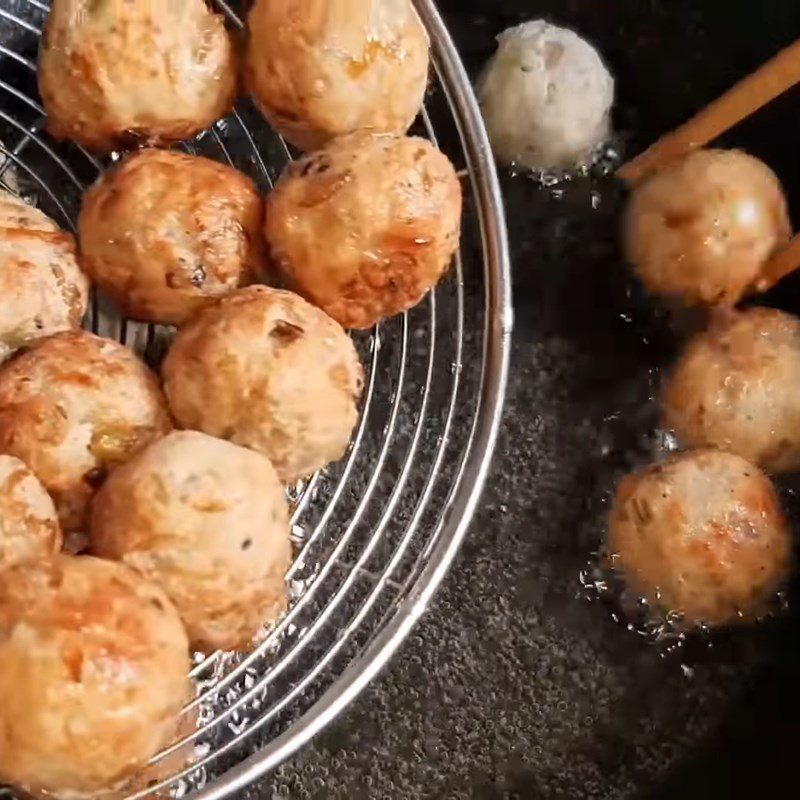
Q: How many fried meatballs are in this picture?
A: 14